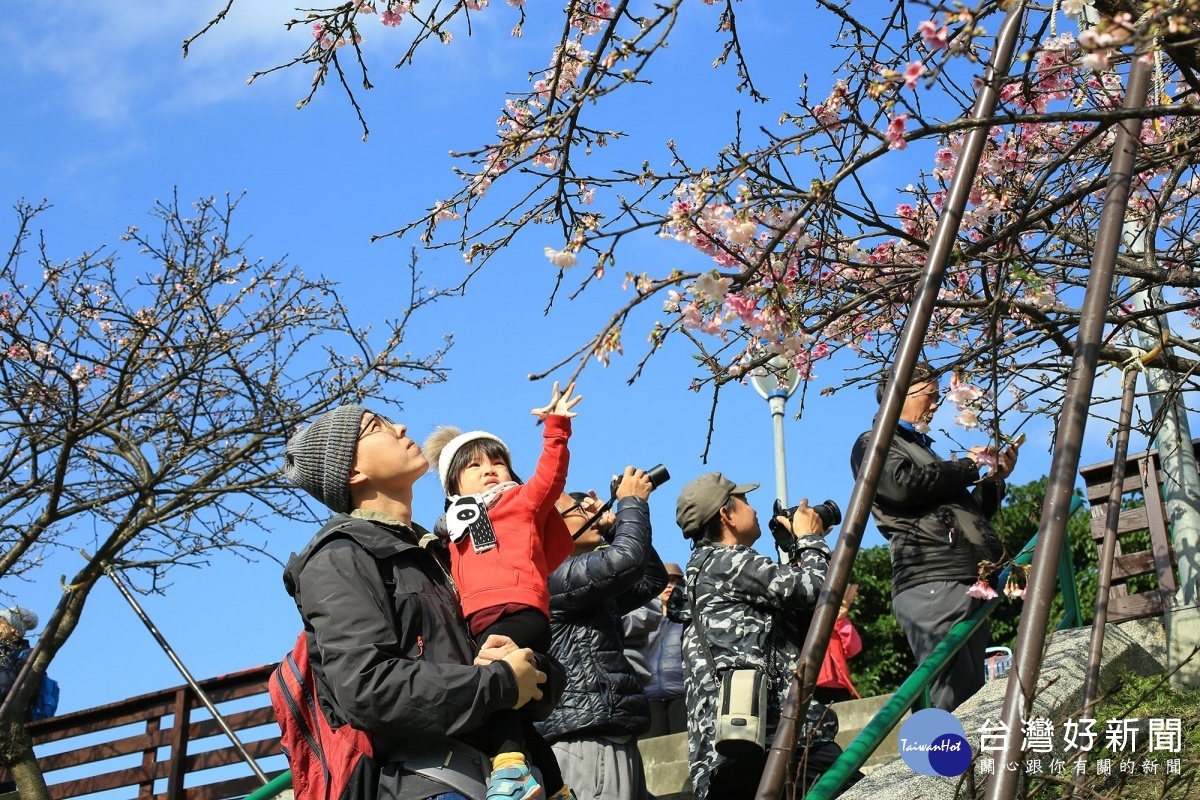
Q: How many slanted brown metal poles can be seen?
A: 3